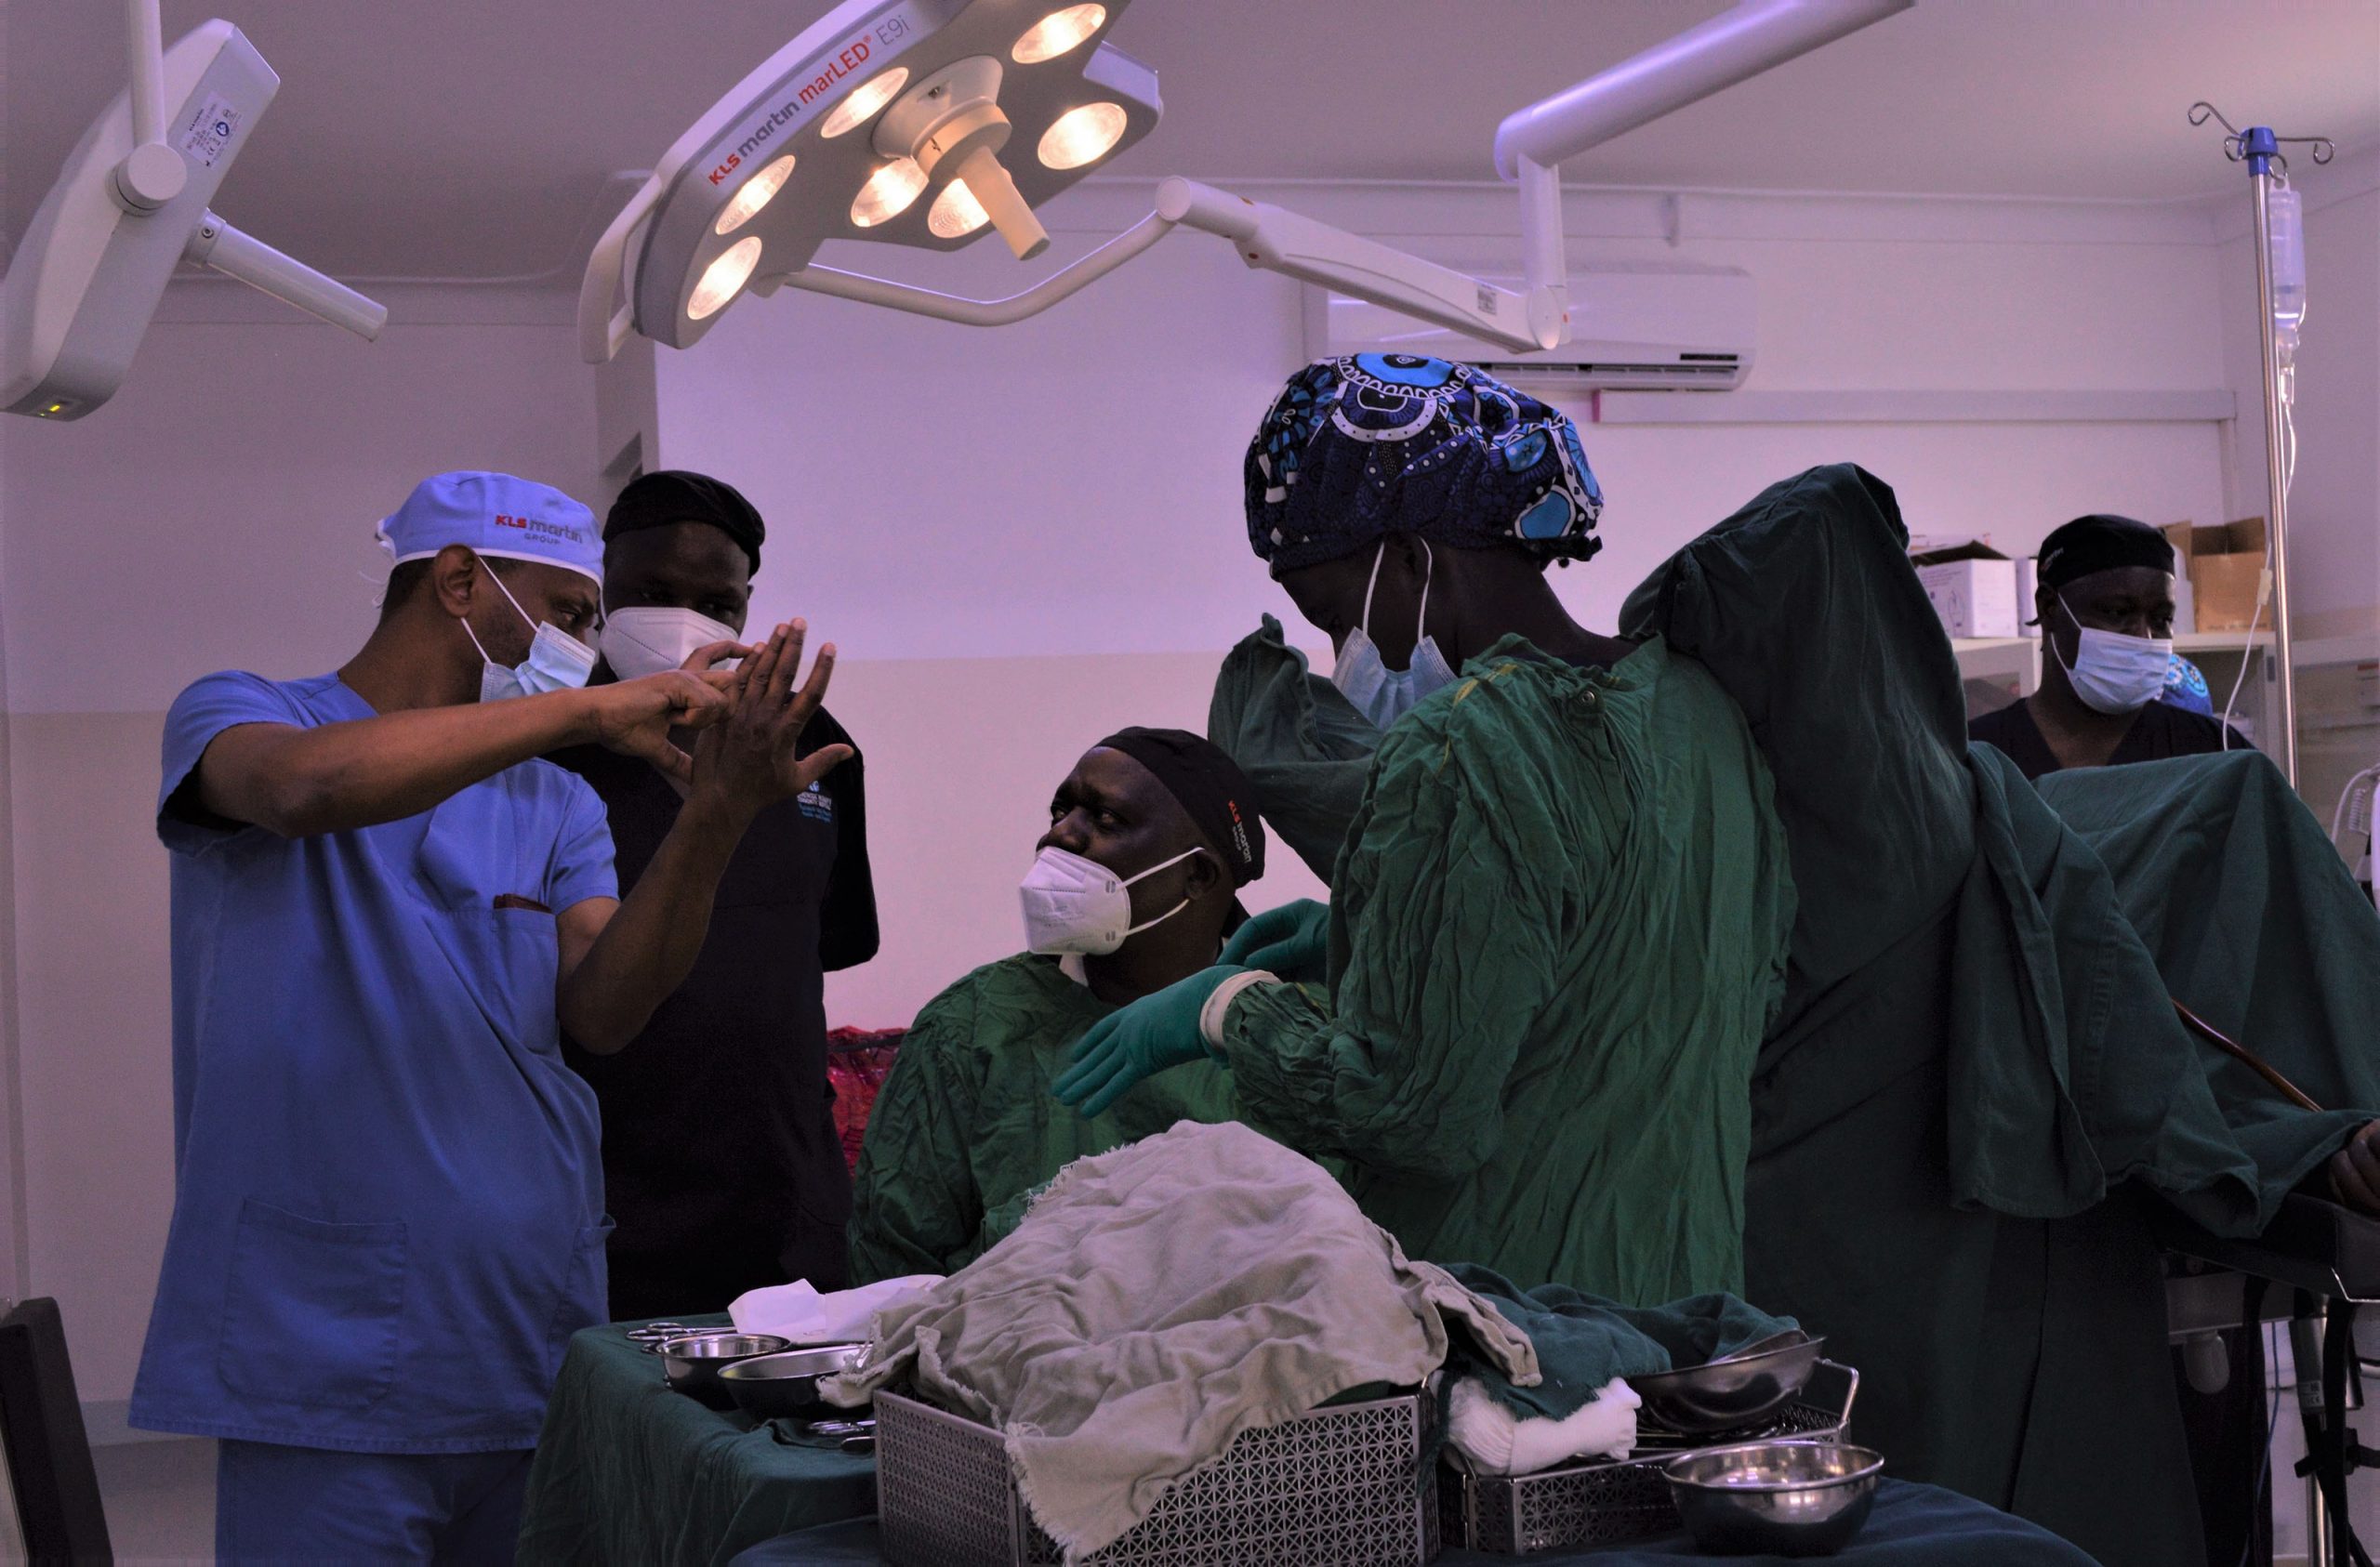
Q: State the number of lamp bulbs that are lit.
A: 7